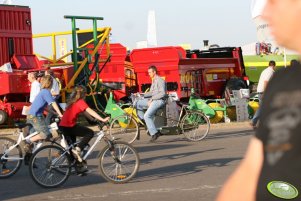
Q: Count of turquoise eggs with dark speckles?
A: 0